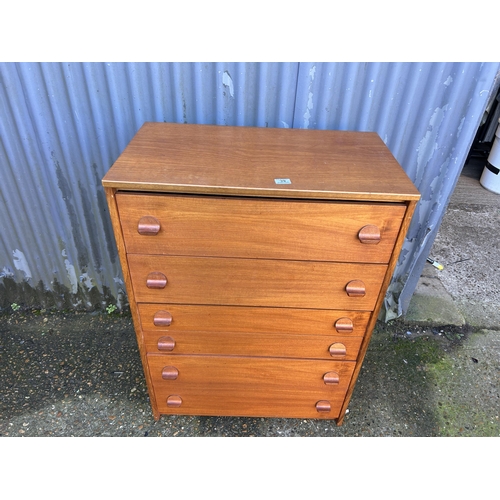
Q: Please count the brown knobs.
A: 12